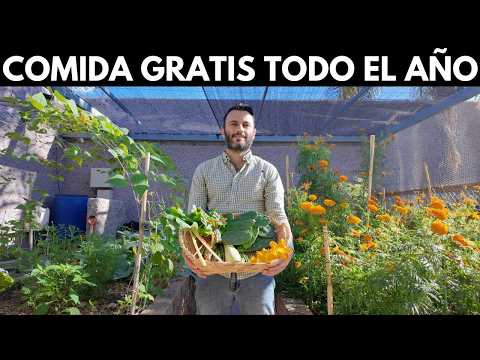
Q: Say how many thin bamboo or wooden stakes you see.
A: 5